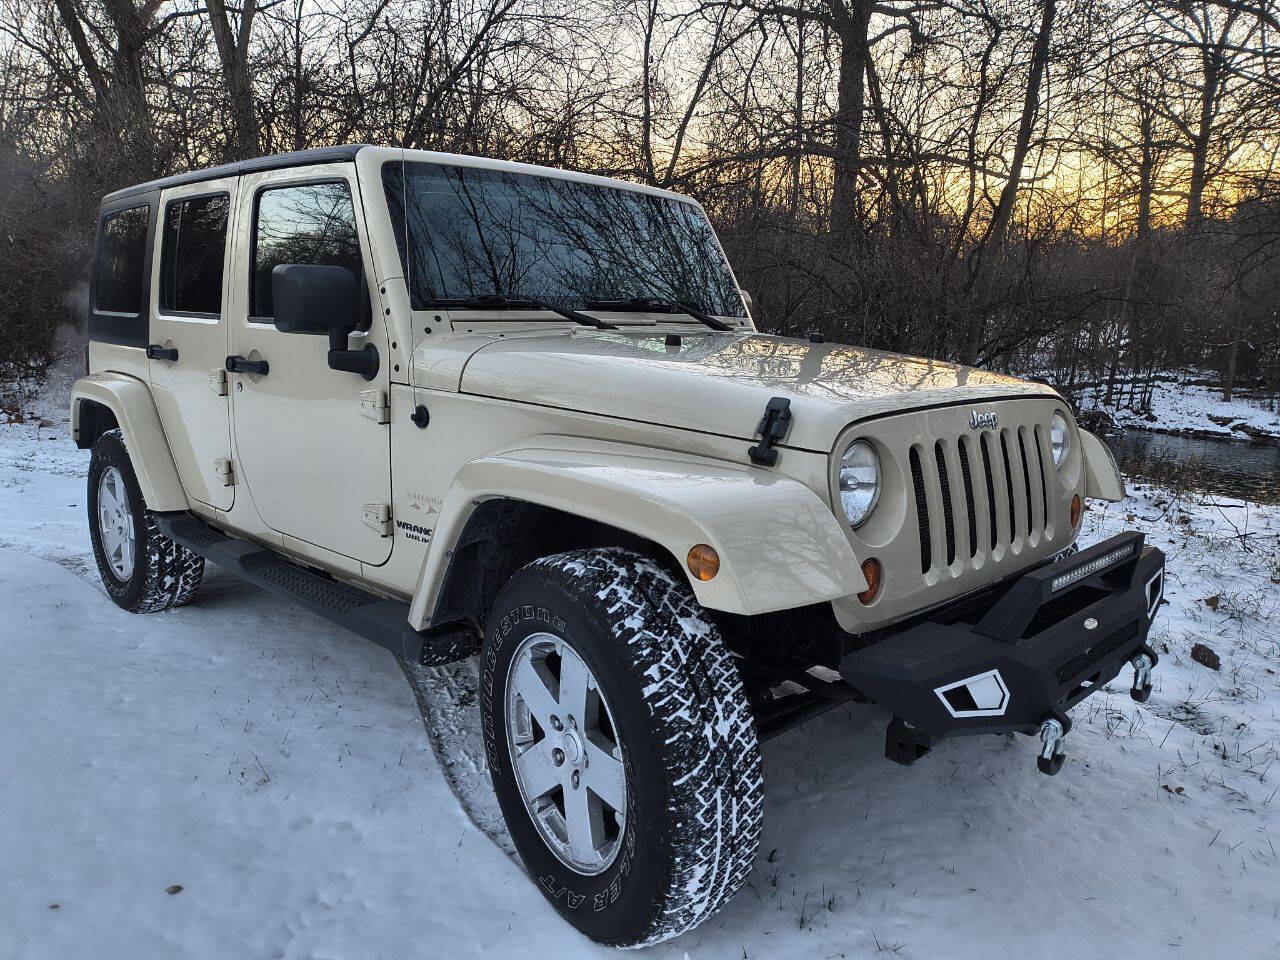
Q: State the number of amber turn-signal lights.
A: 3